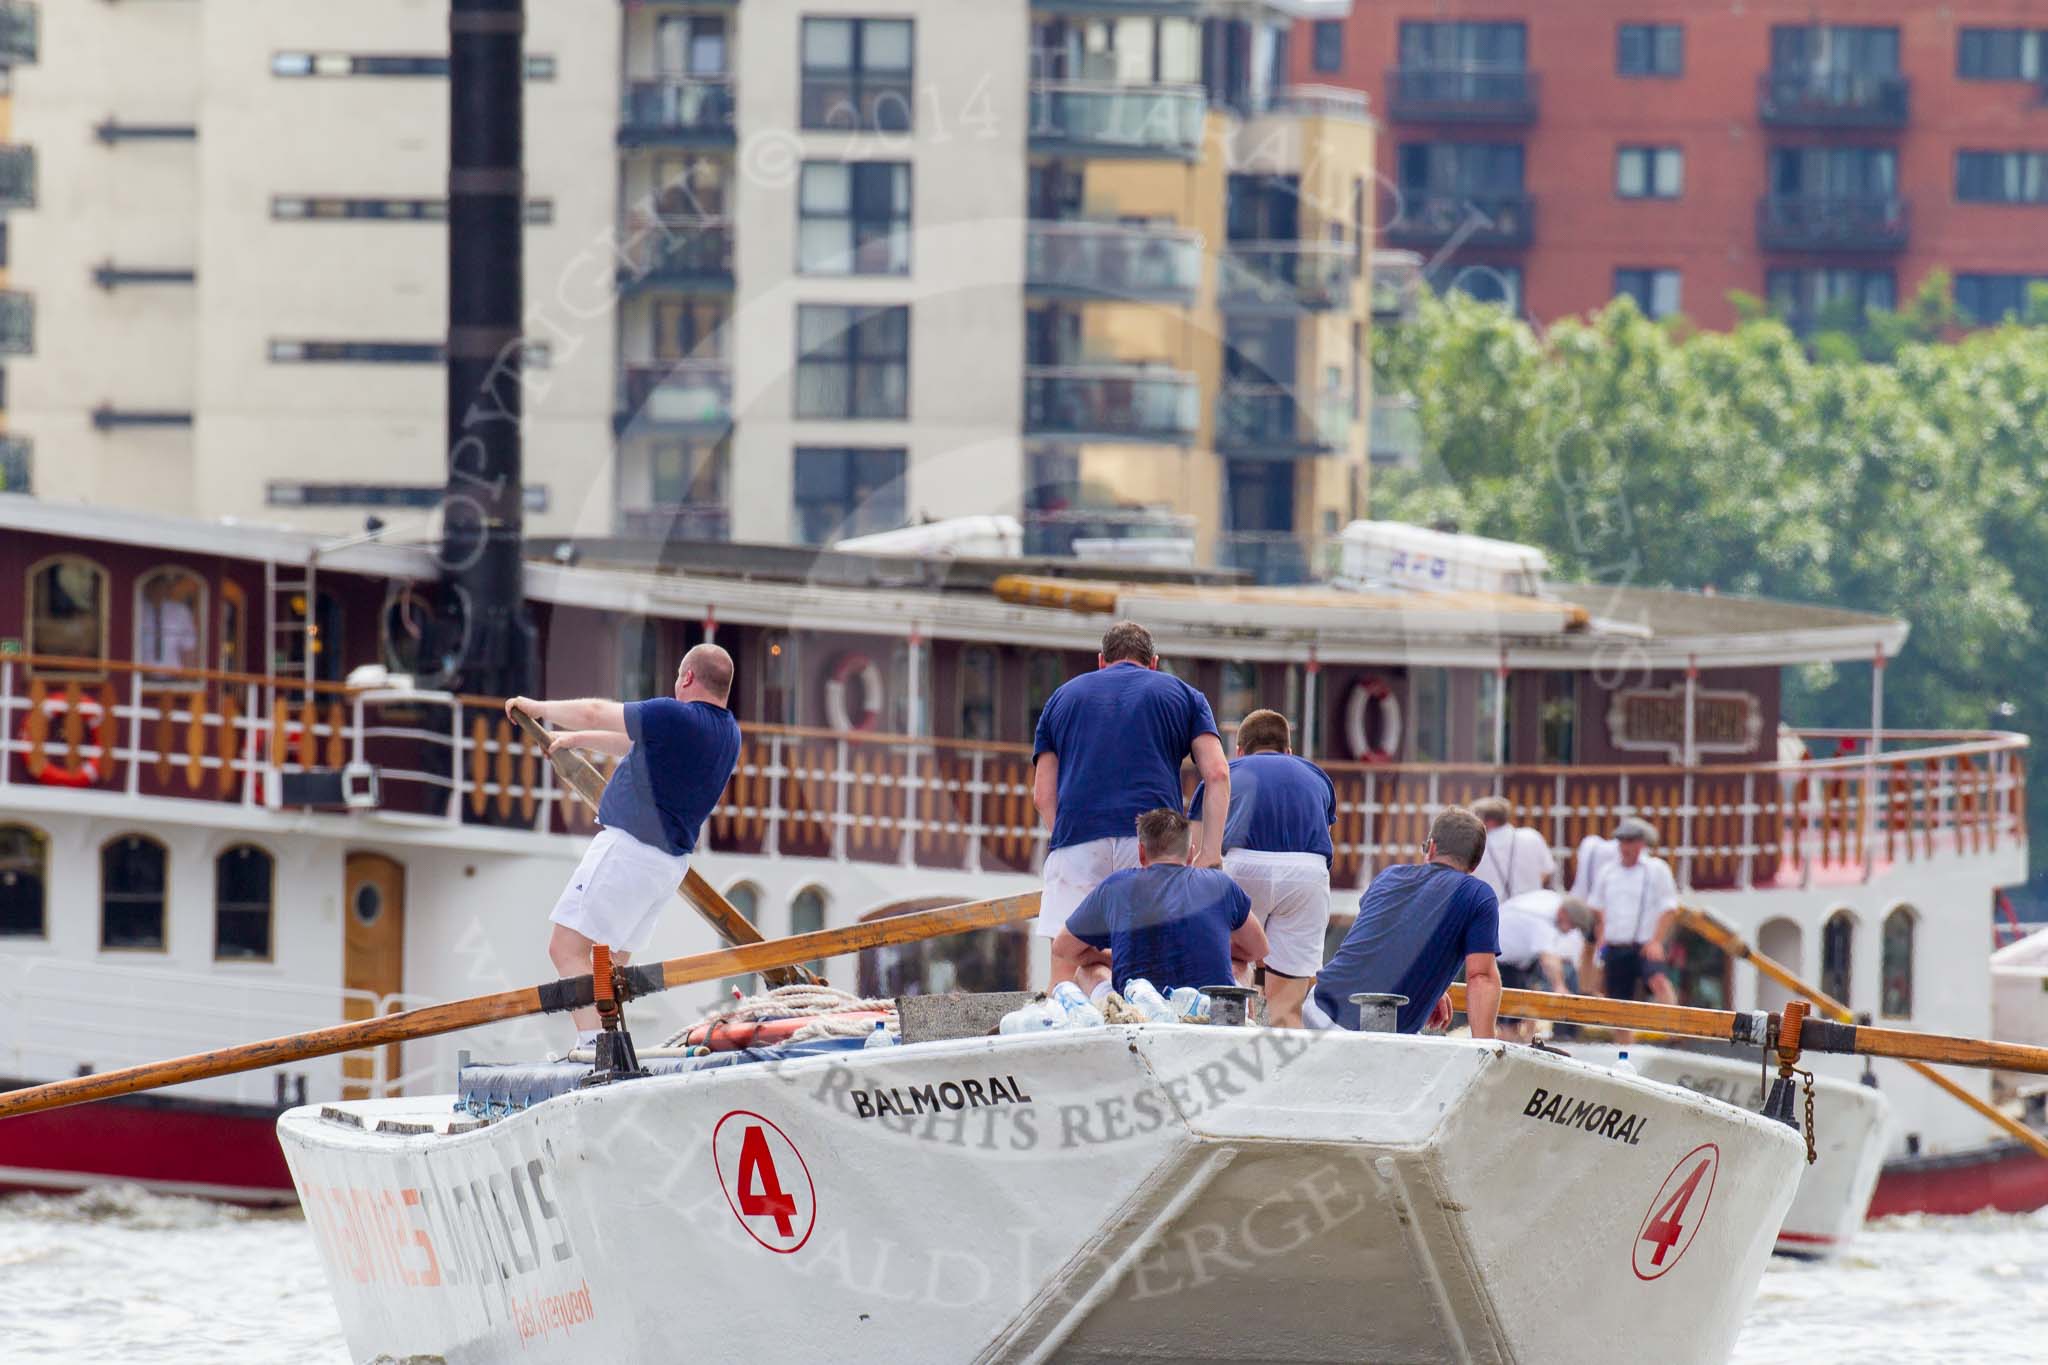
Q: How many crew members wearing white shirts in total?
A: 4